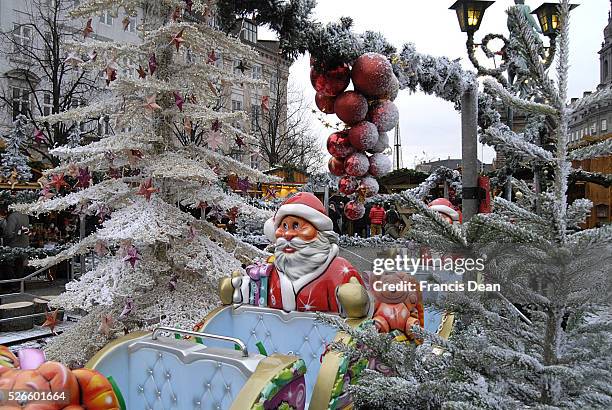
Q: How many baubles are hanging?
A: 15